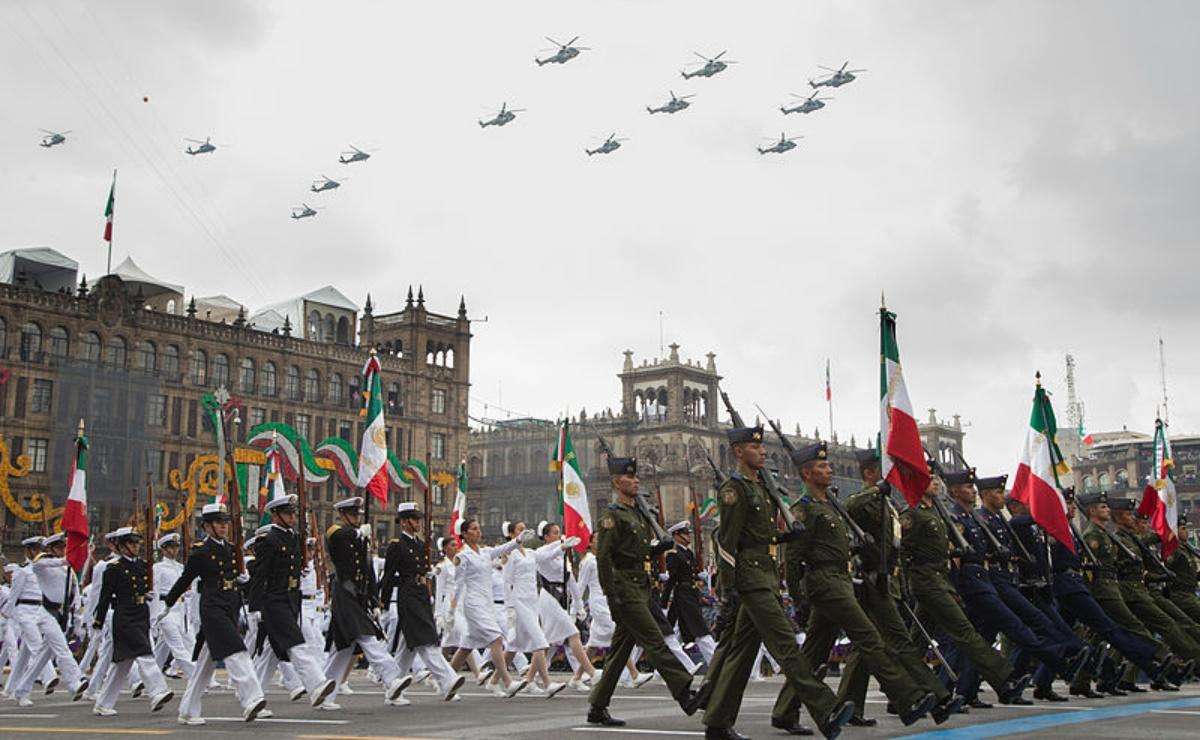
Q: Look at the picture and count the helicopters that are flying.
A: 13